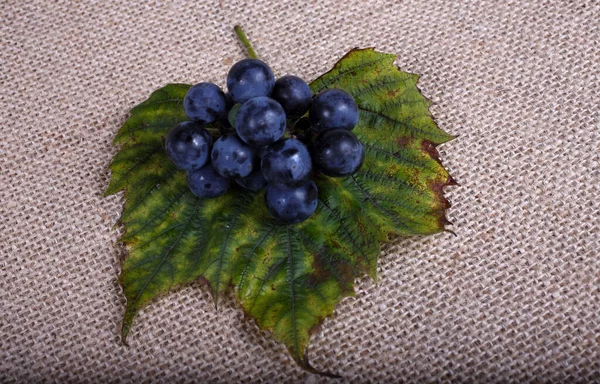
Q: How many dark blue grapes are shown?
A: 12